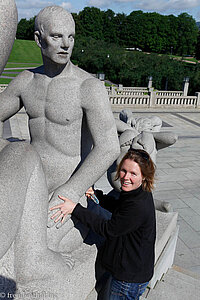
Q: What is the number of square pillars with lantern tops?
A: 3